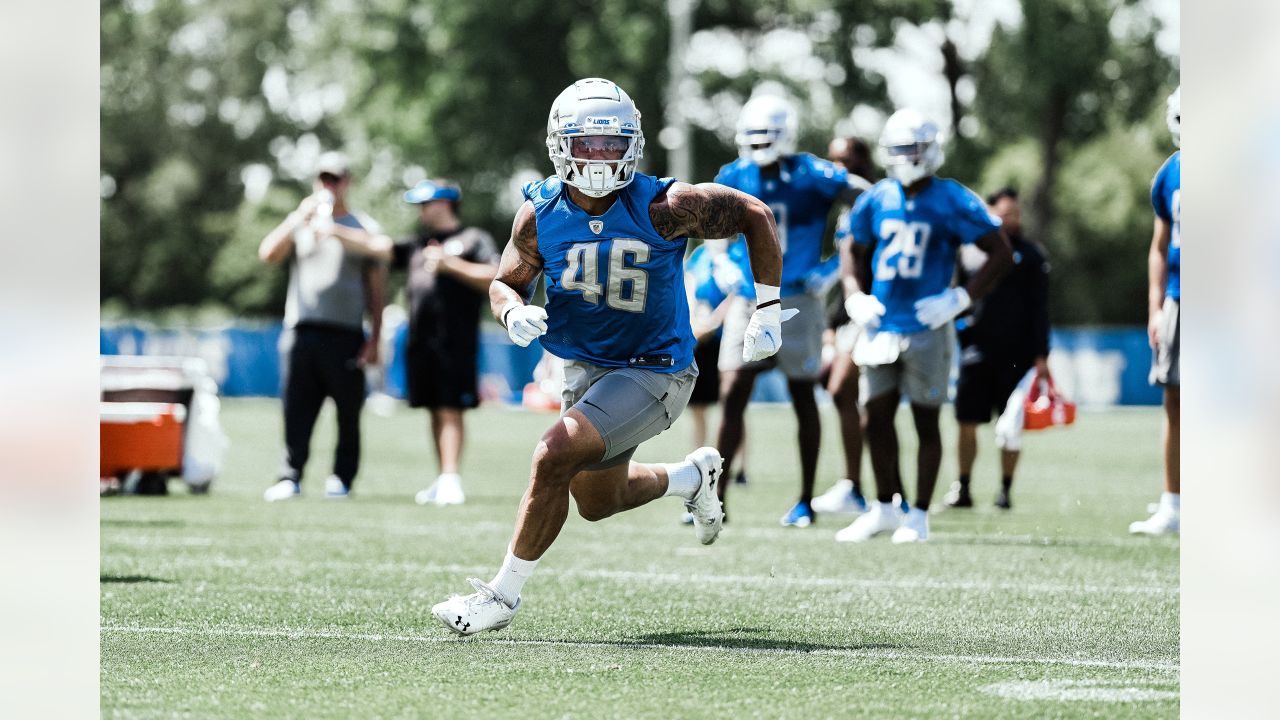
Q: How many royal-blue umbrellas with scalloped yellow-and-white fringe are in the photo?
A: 0